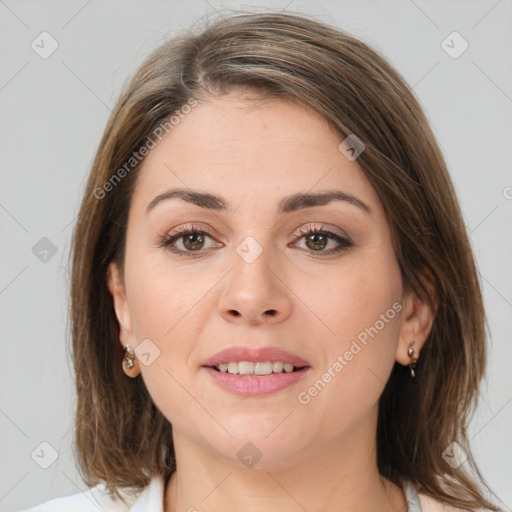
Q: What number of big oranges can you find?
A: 0